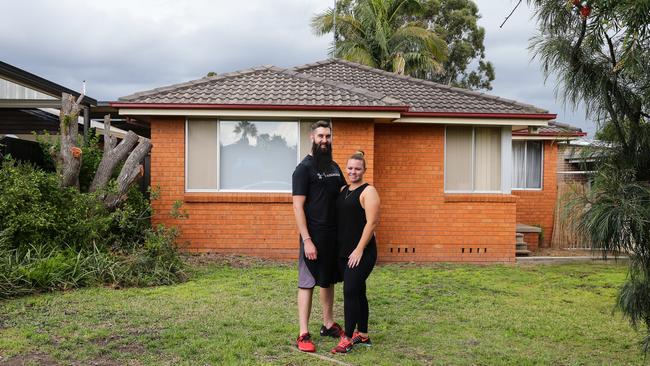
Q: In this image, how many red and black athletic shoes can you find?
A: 4